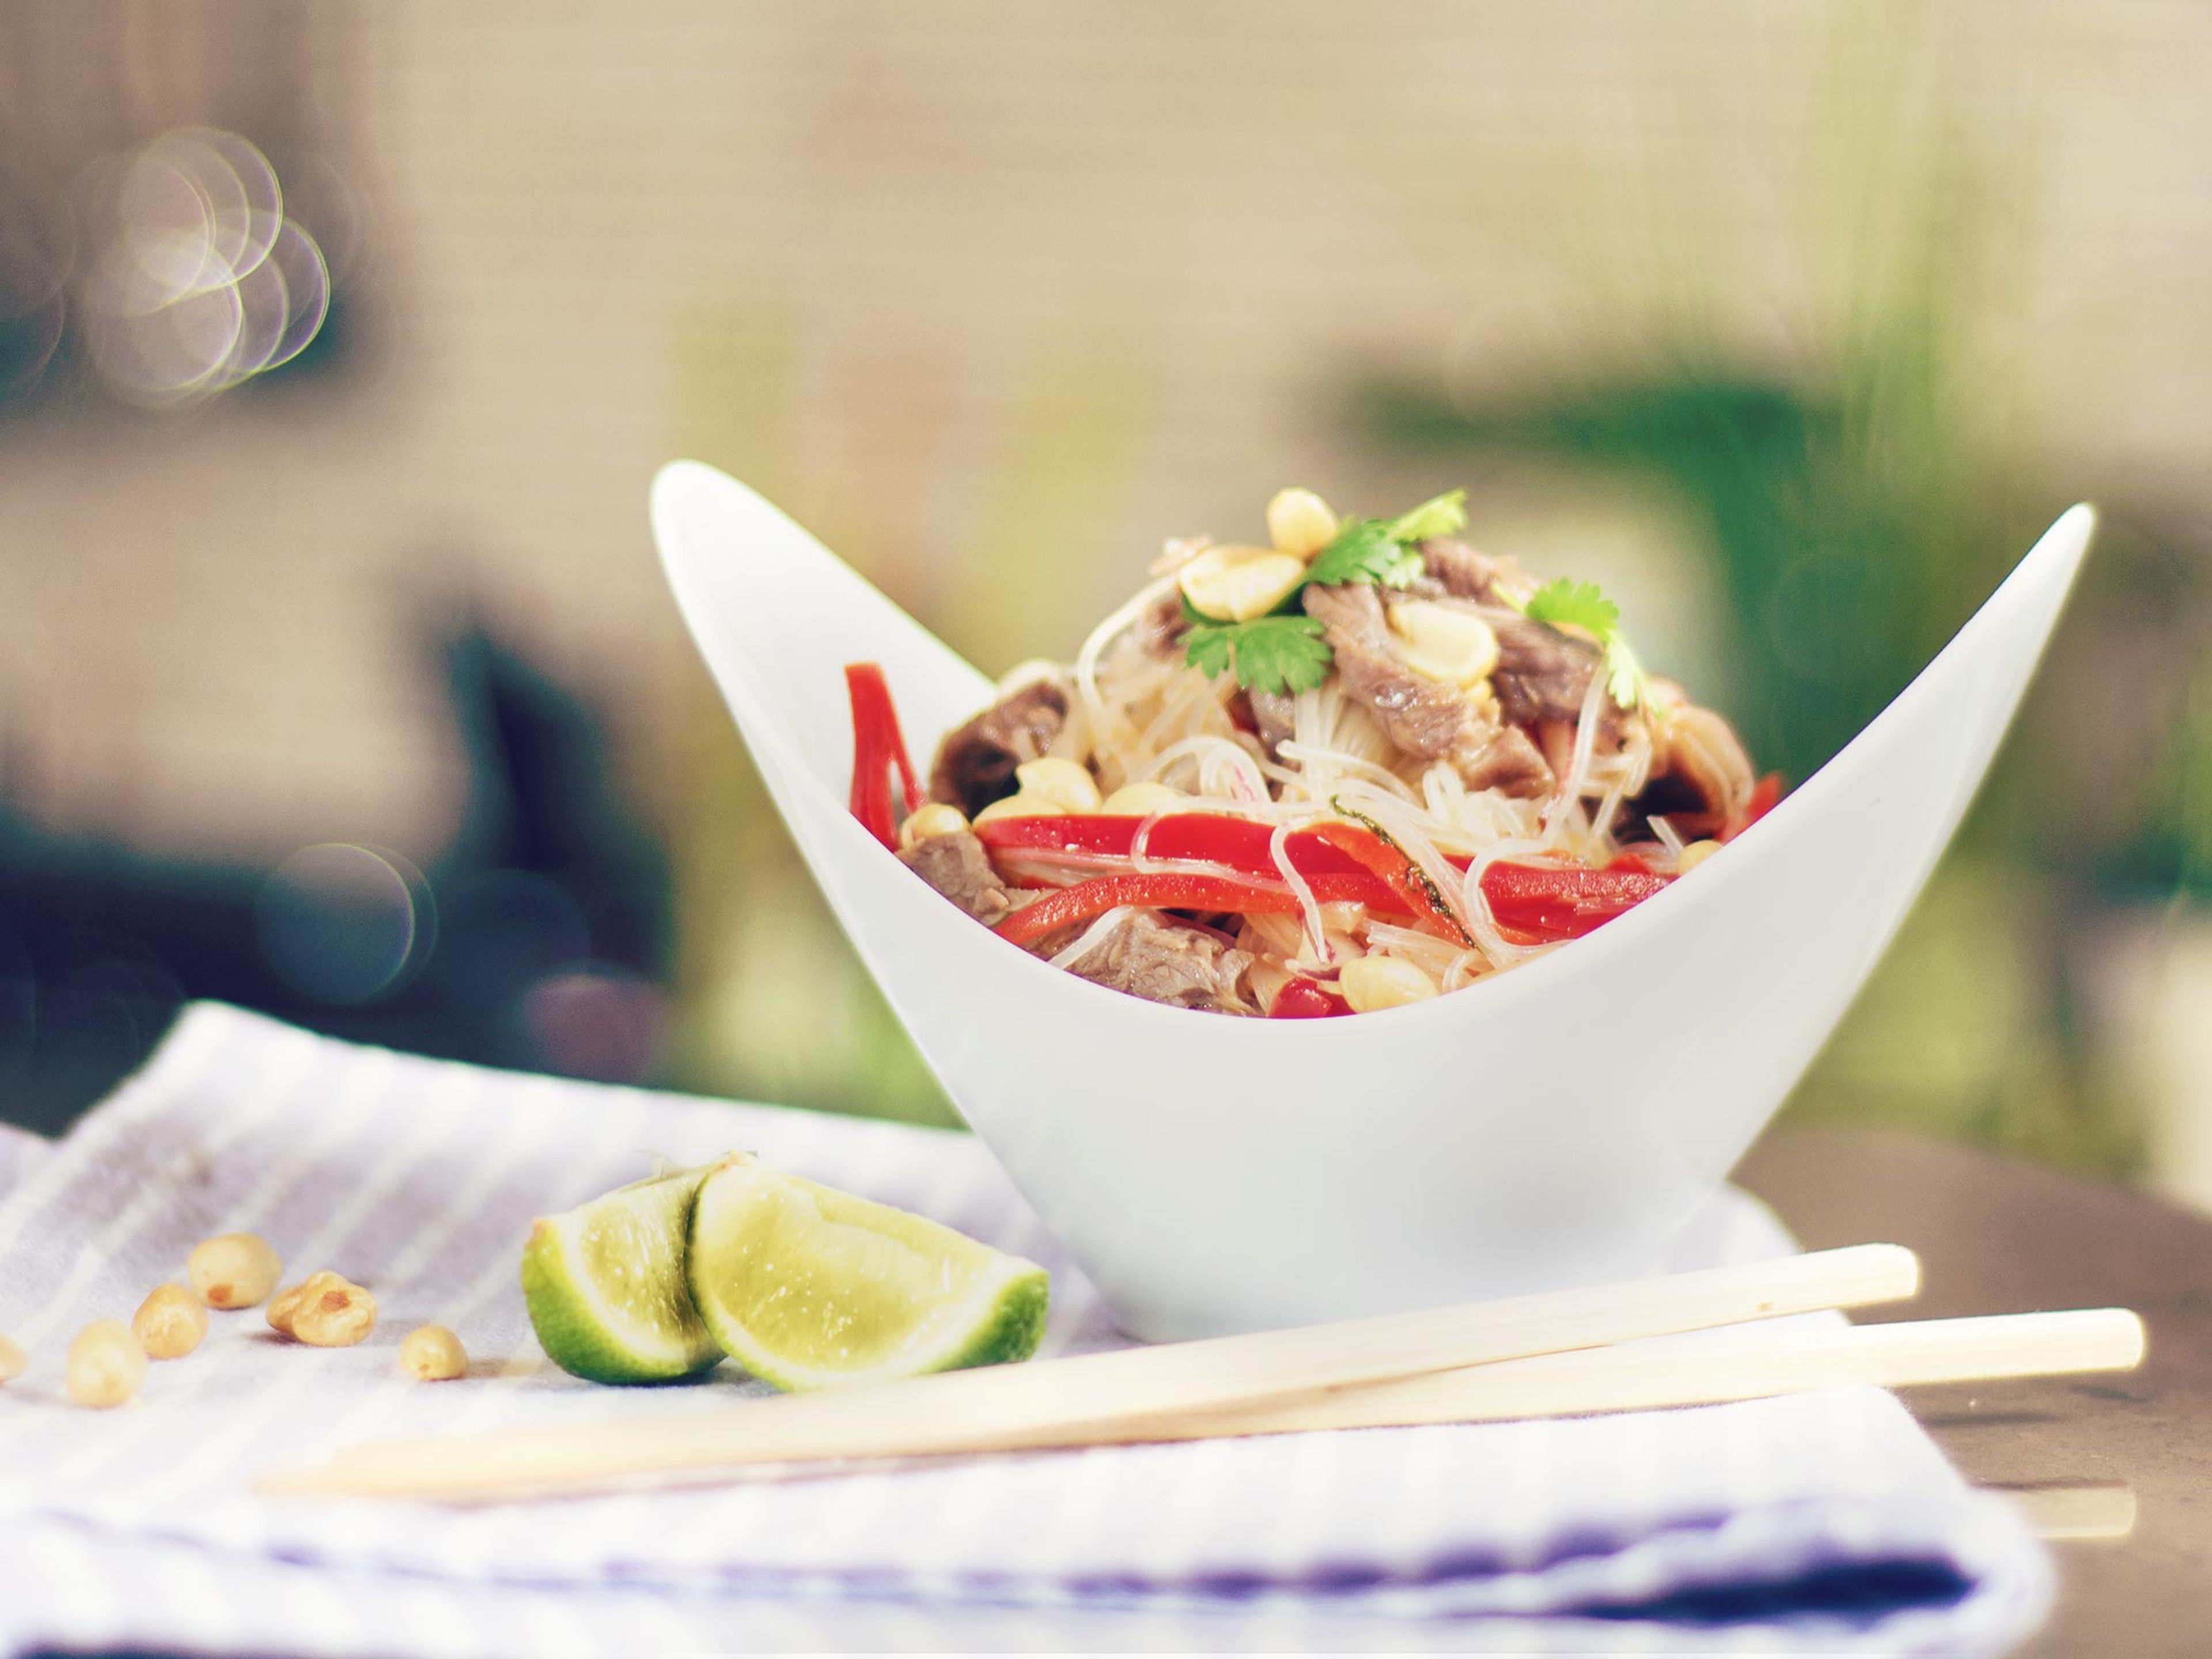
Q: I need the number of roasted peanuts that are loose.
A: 6